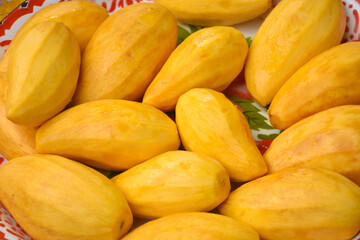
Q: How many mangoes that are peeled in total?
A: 15